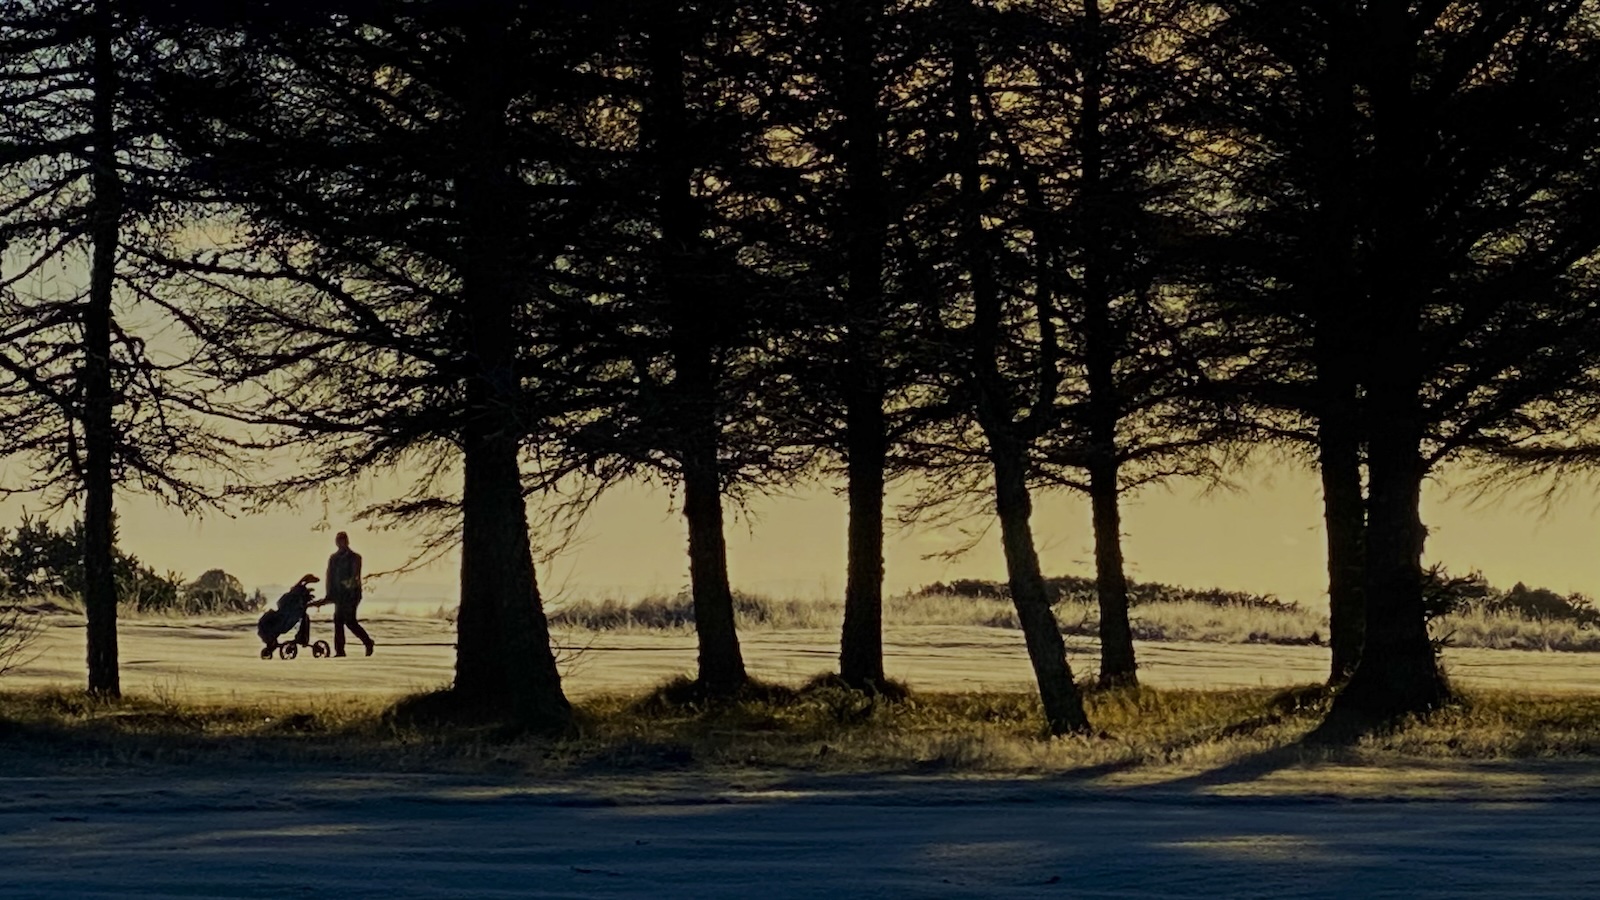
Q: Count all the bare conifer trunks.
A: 8